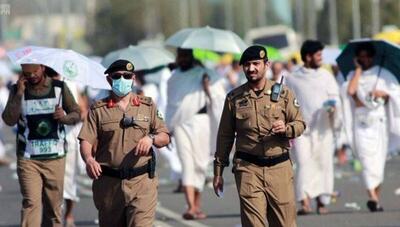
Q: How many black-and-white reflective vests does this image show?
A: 1